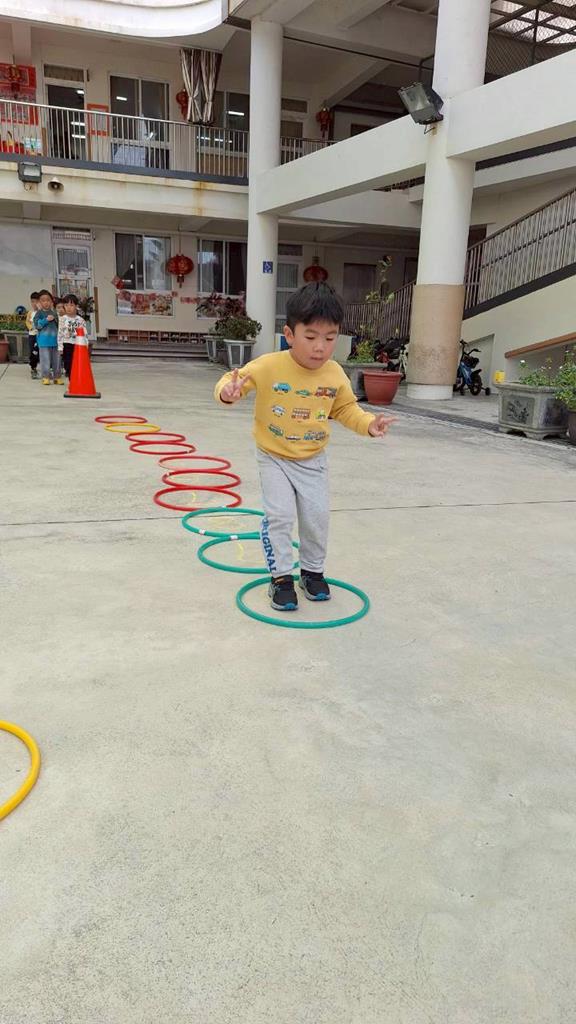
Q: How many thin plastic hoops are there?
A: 11